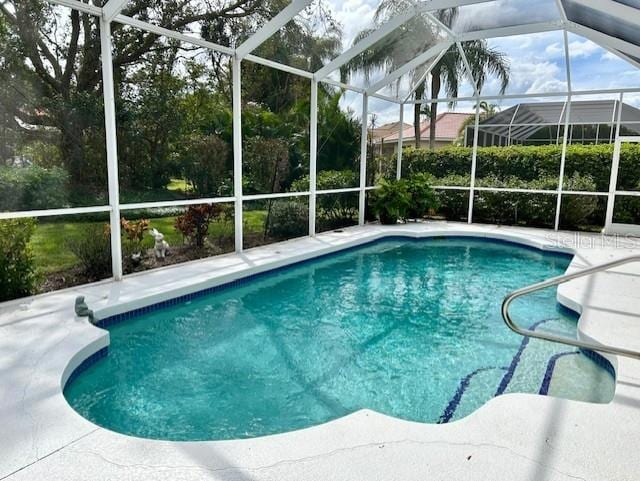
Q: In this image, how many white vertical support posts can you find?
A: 8